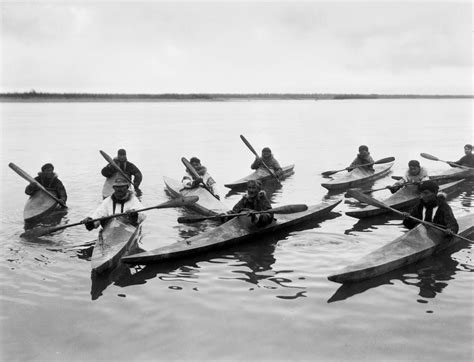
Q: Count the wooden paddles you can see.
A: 10